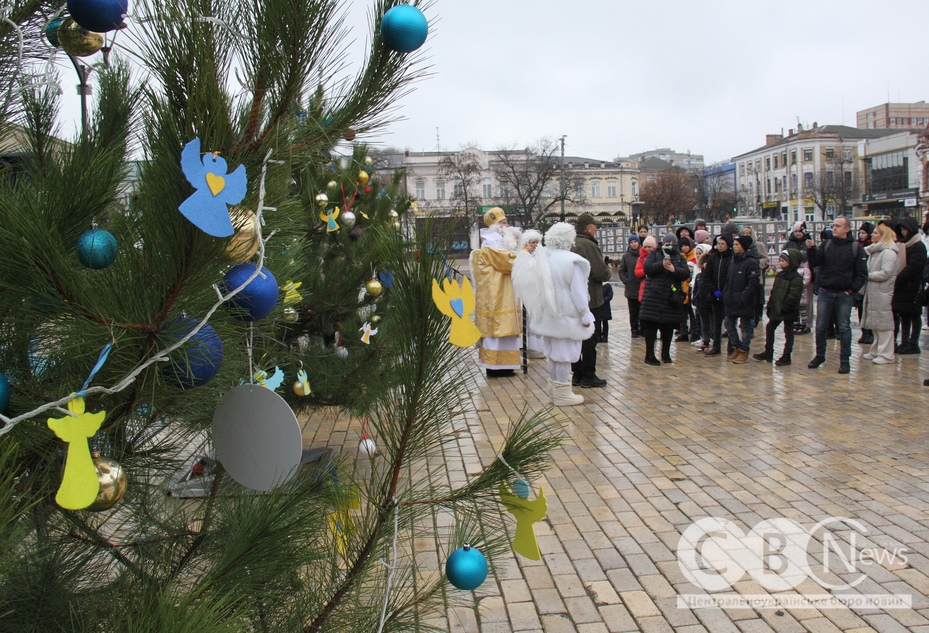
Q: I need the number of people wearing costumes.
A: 3